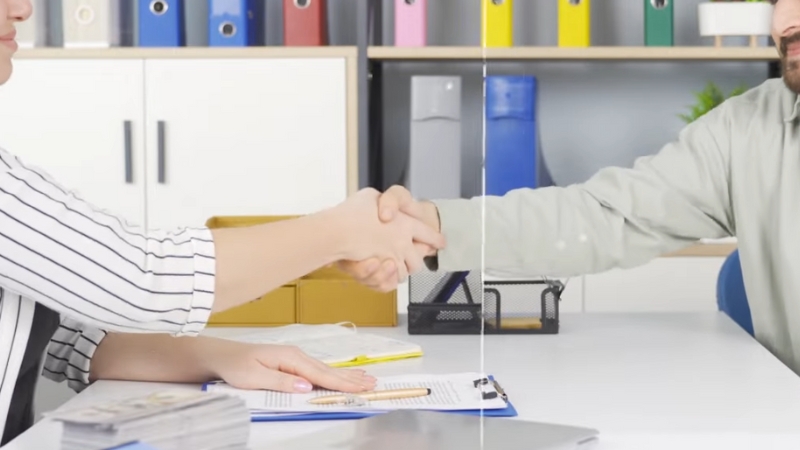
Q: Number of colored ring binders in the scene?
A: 7